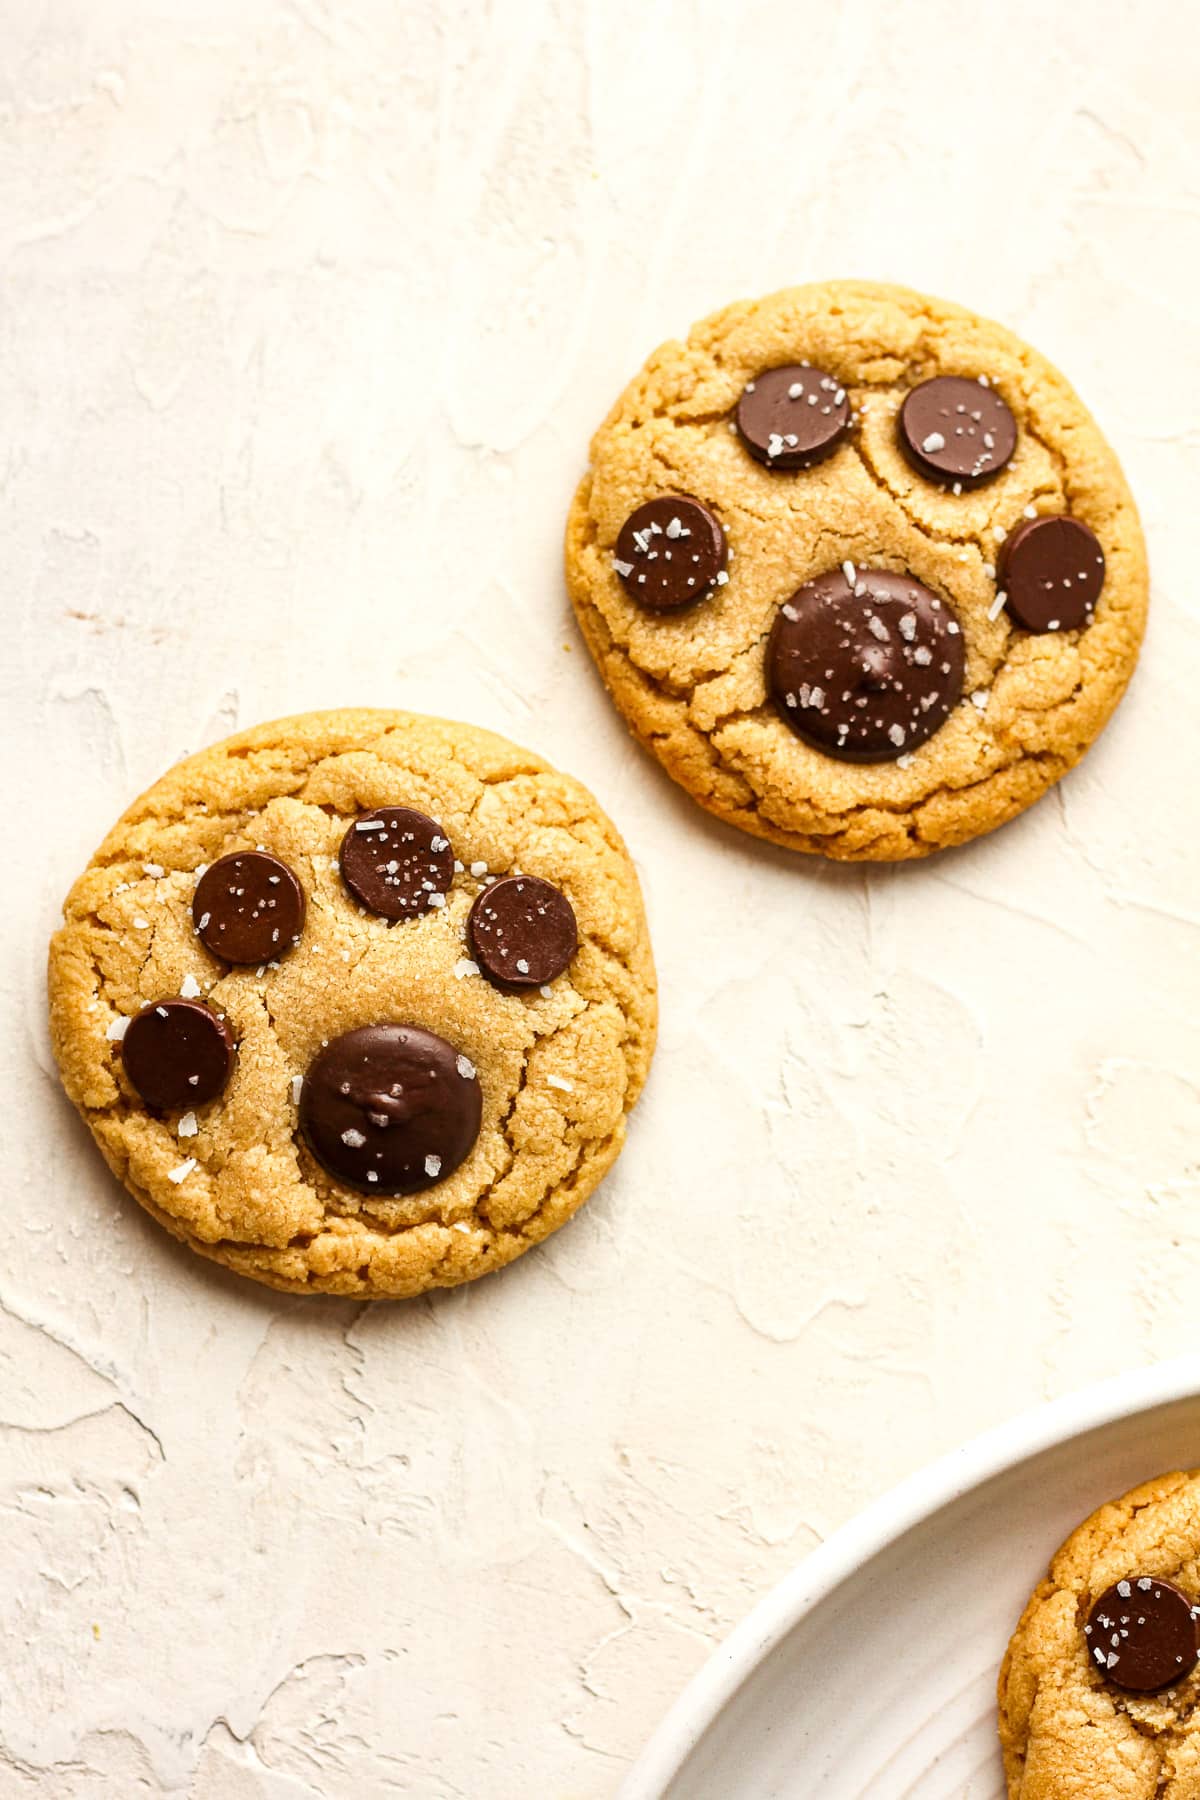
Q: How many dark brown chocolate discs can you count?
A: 11